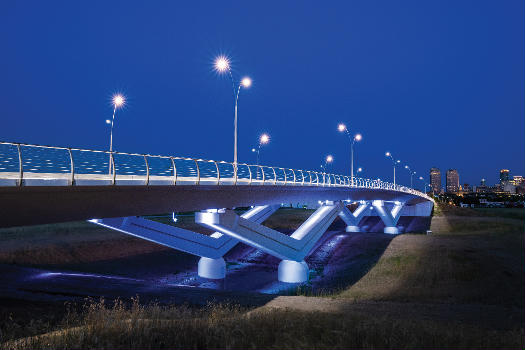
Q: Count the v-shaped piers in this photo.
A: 4